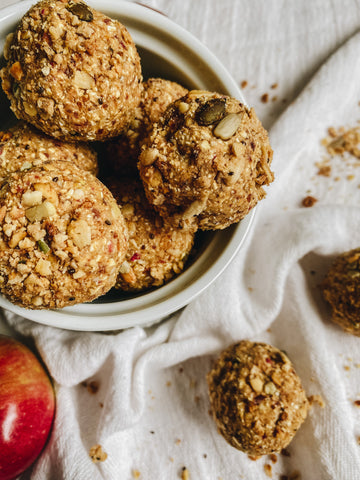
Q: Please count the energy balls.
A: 8